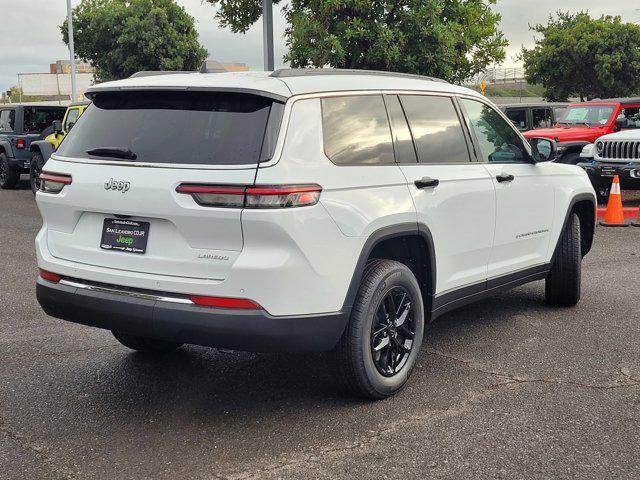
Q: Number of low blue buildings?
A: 0